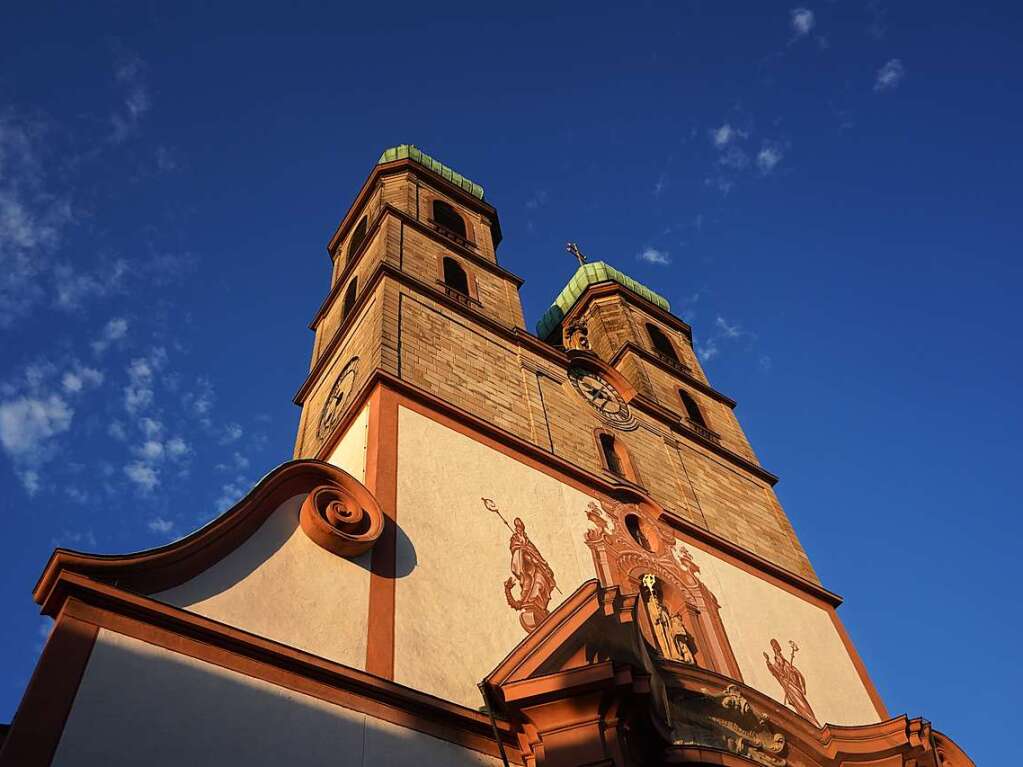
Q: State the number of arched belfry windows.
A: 6